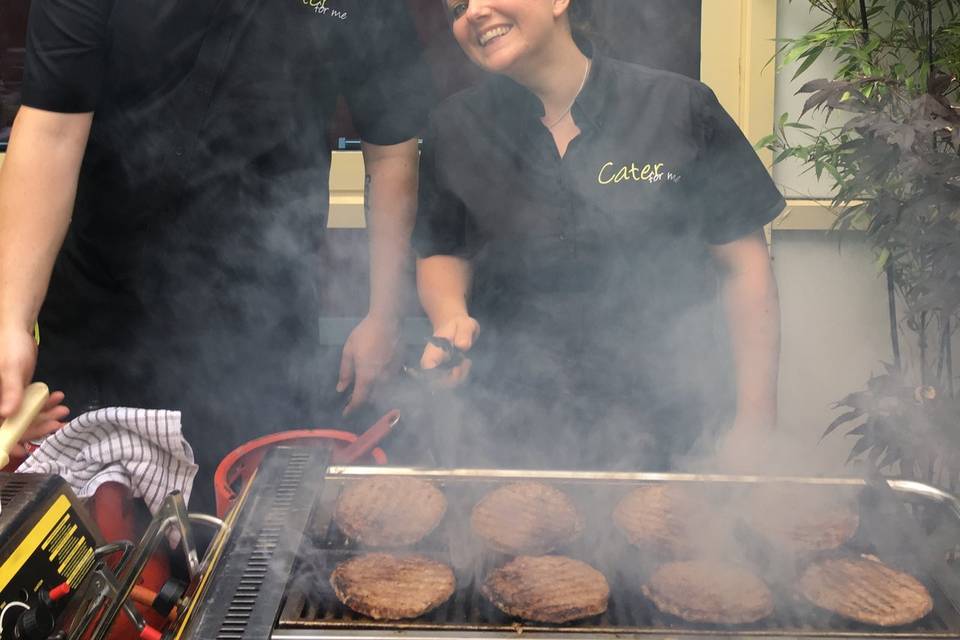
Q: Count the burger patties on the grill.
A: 8